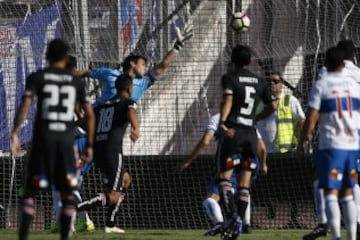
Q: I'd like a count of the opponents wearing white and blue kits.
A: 3